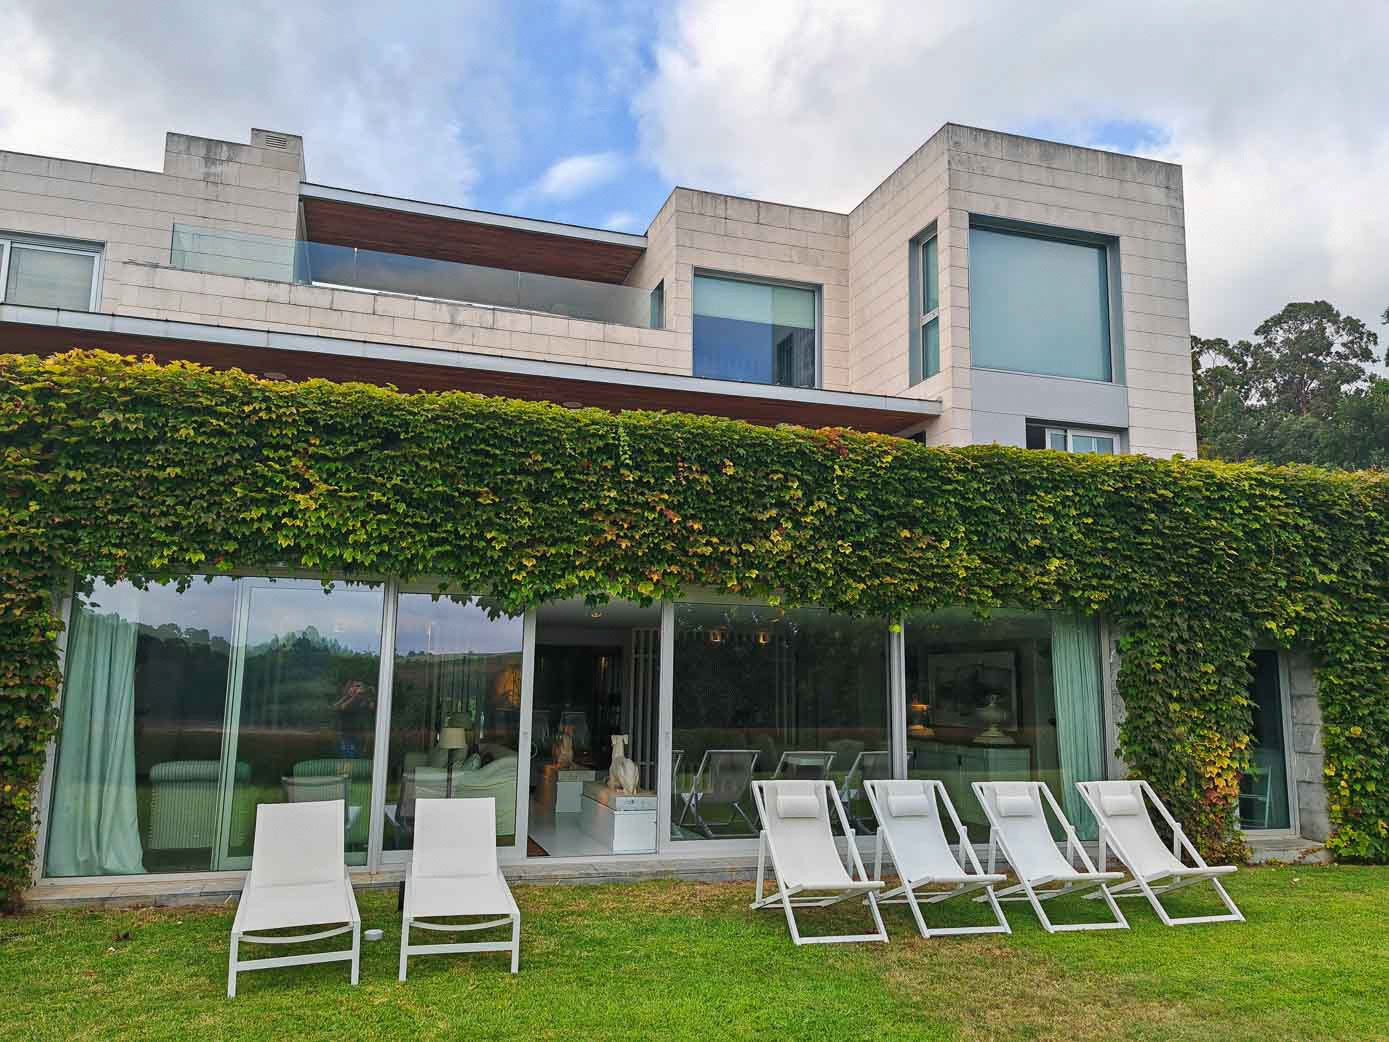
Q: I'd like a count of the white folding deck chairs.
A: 4